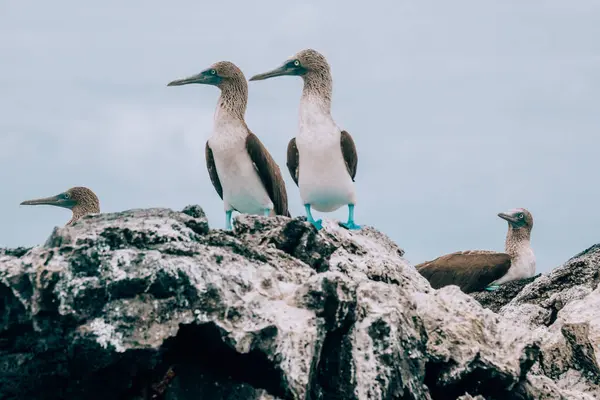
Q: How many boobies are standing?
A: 2